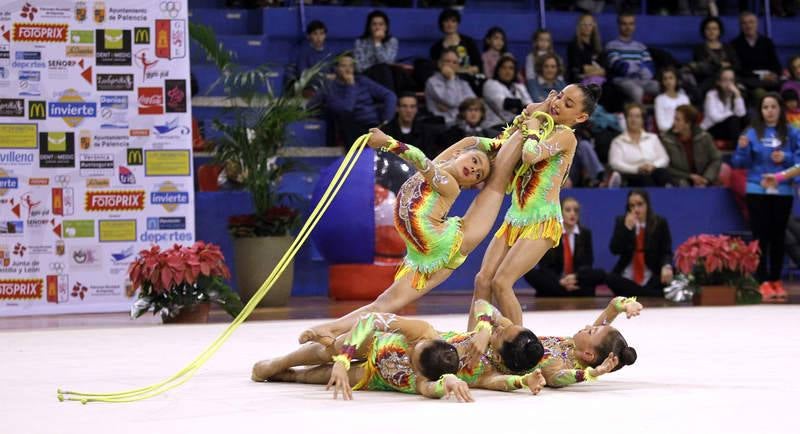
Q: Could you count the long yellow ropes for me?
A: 3